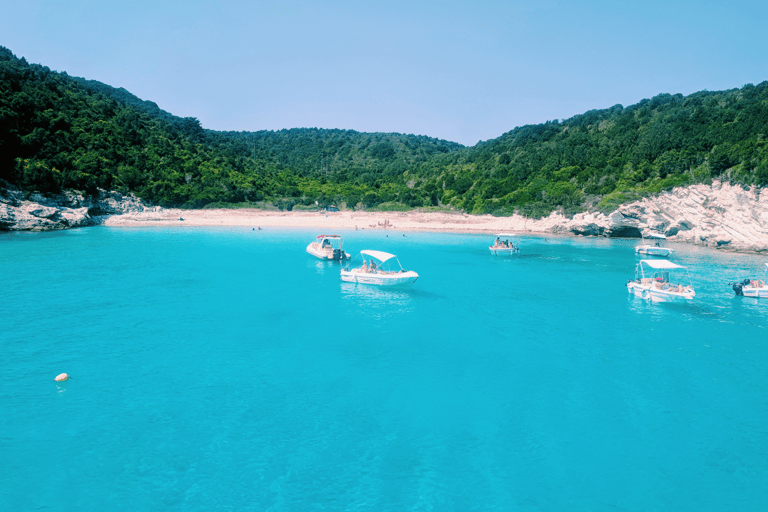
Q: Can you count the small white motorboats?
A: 6